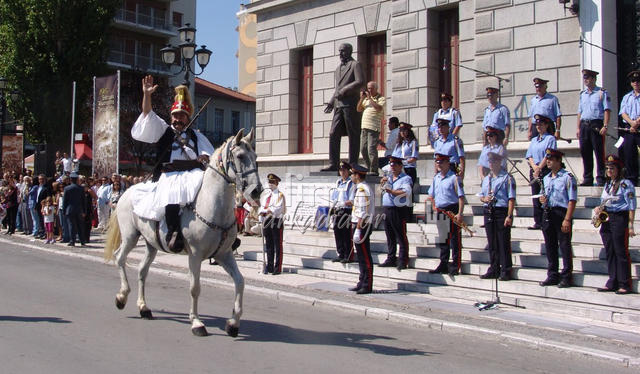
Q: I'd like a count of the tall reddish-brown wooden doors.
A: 3